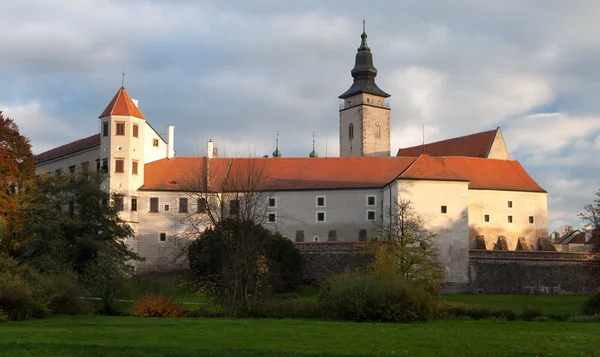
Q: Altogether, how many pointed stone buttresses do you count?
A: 4